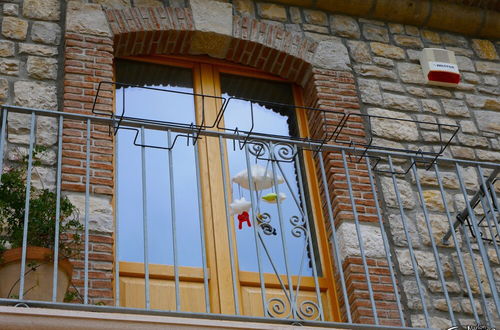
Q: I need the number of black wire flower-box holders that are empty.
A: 3